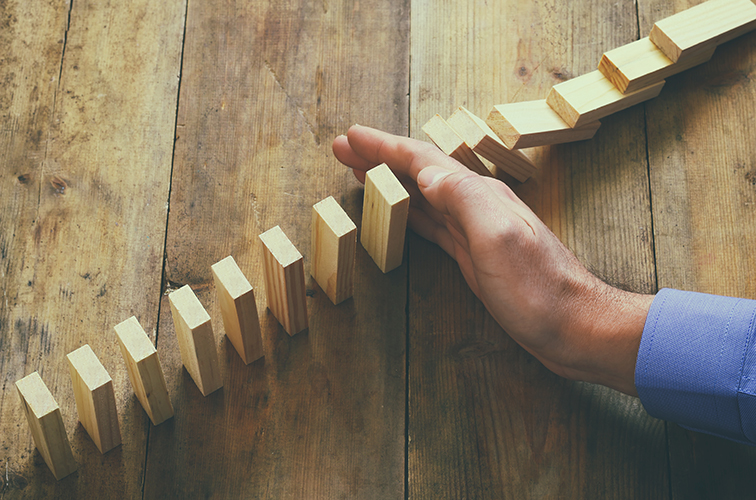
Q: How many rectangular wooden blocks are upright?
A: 8